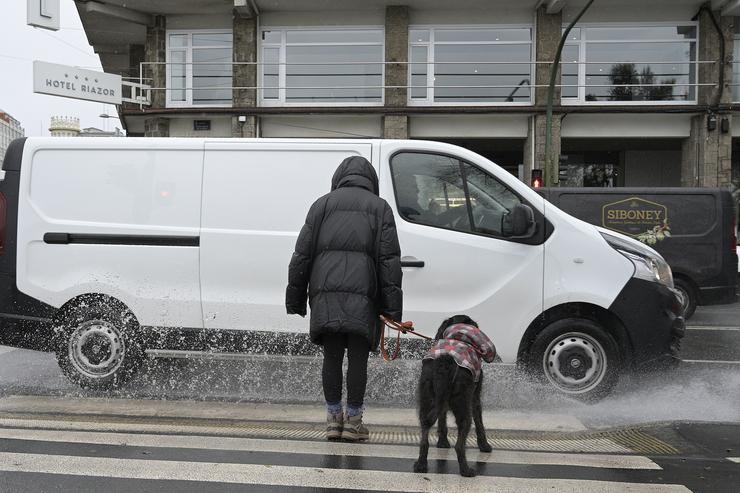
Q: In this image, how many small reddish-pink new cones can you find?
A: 0